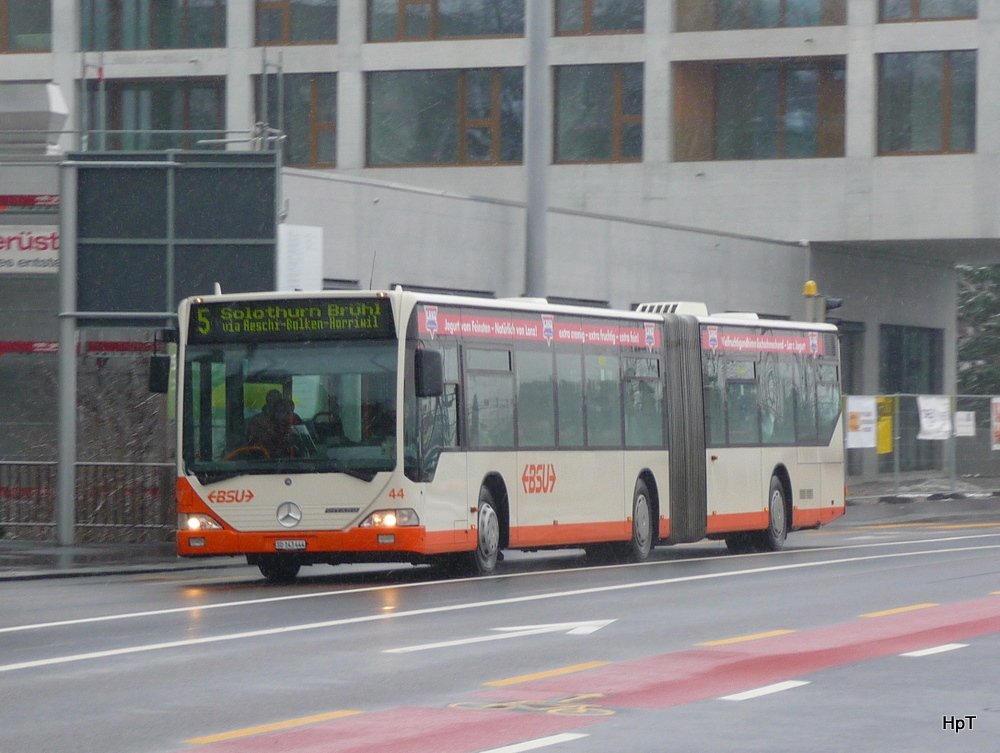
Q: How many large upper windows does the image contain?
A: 13